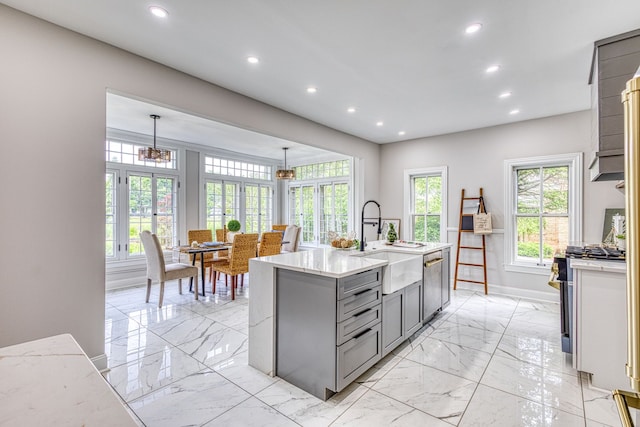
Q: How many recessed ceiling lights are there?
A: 10